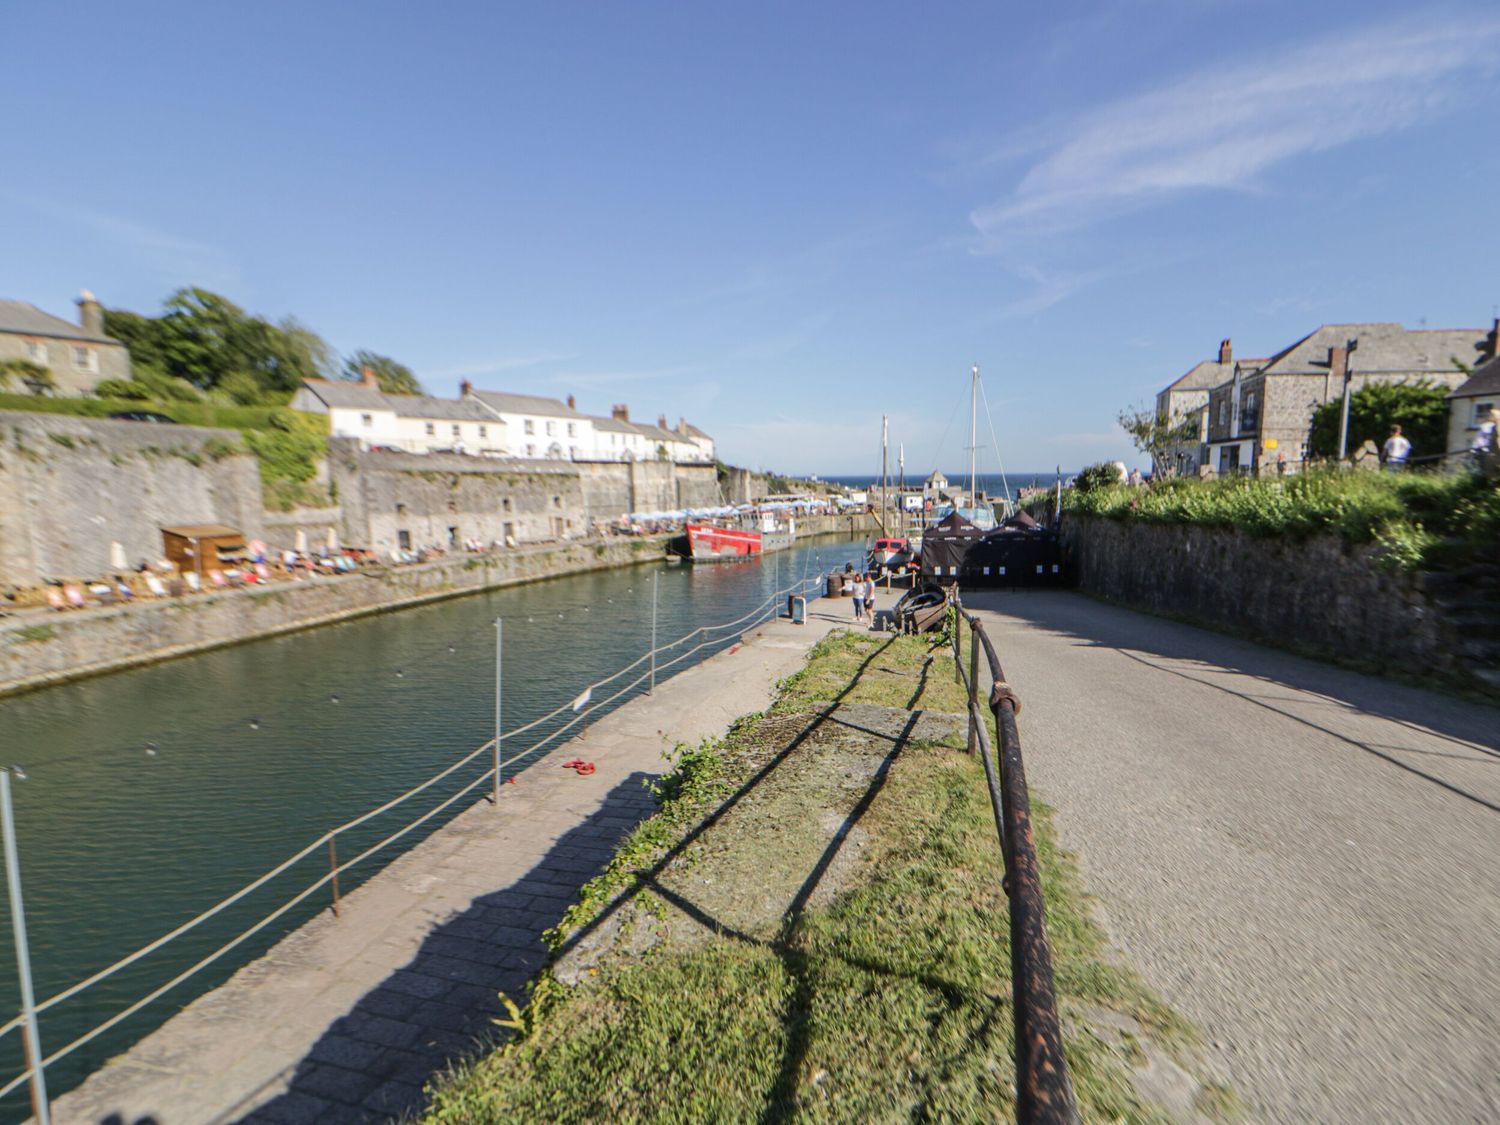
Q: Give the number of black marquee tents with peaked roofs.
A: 2